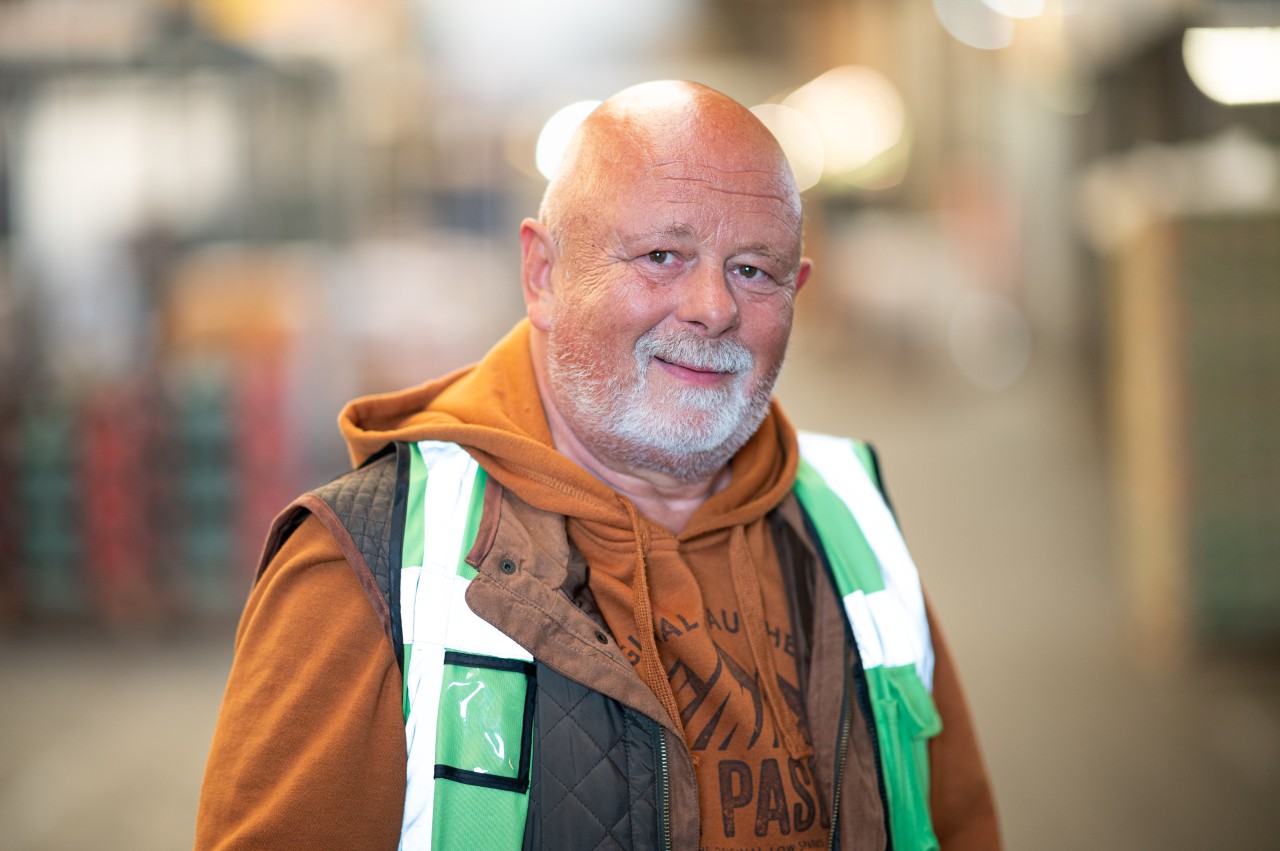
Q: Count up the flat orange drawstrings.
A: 2